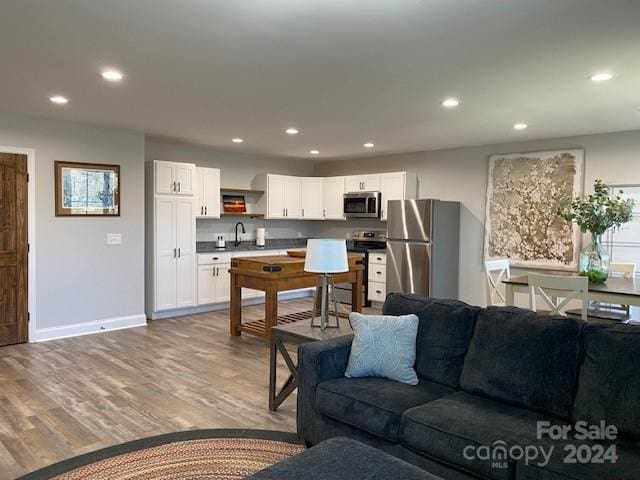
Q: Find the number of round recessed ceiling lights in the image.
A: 9